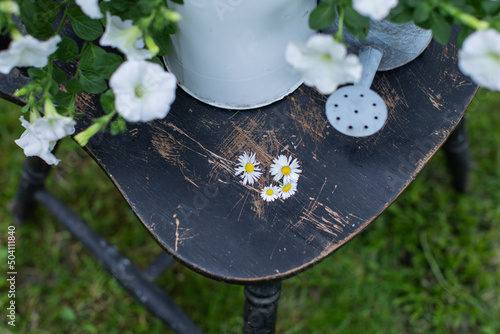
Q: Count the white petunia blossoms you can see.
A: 9